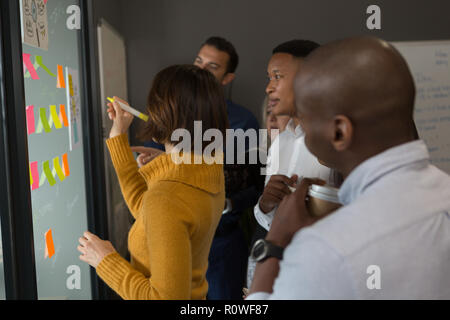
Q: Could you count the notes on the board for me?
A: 12